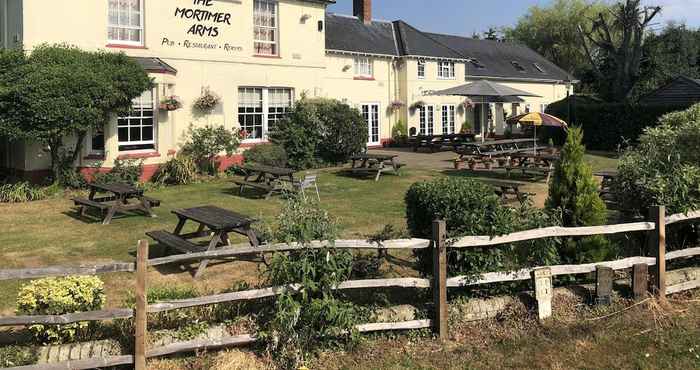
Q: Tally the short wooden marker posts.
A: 3